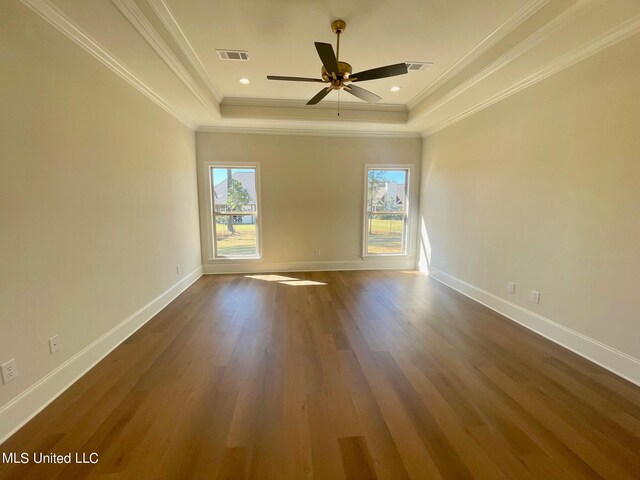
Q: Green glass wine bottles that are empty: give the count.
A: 0